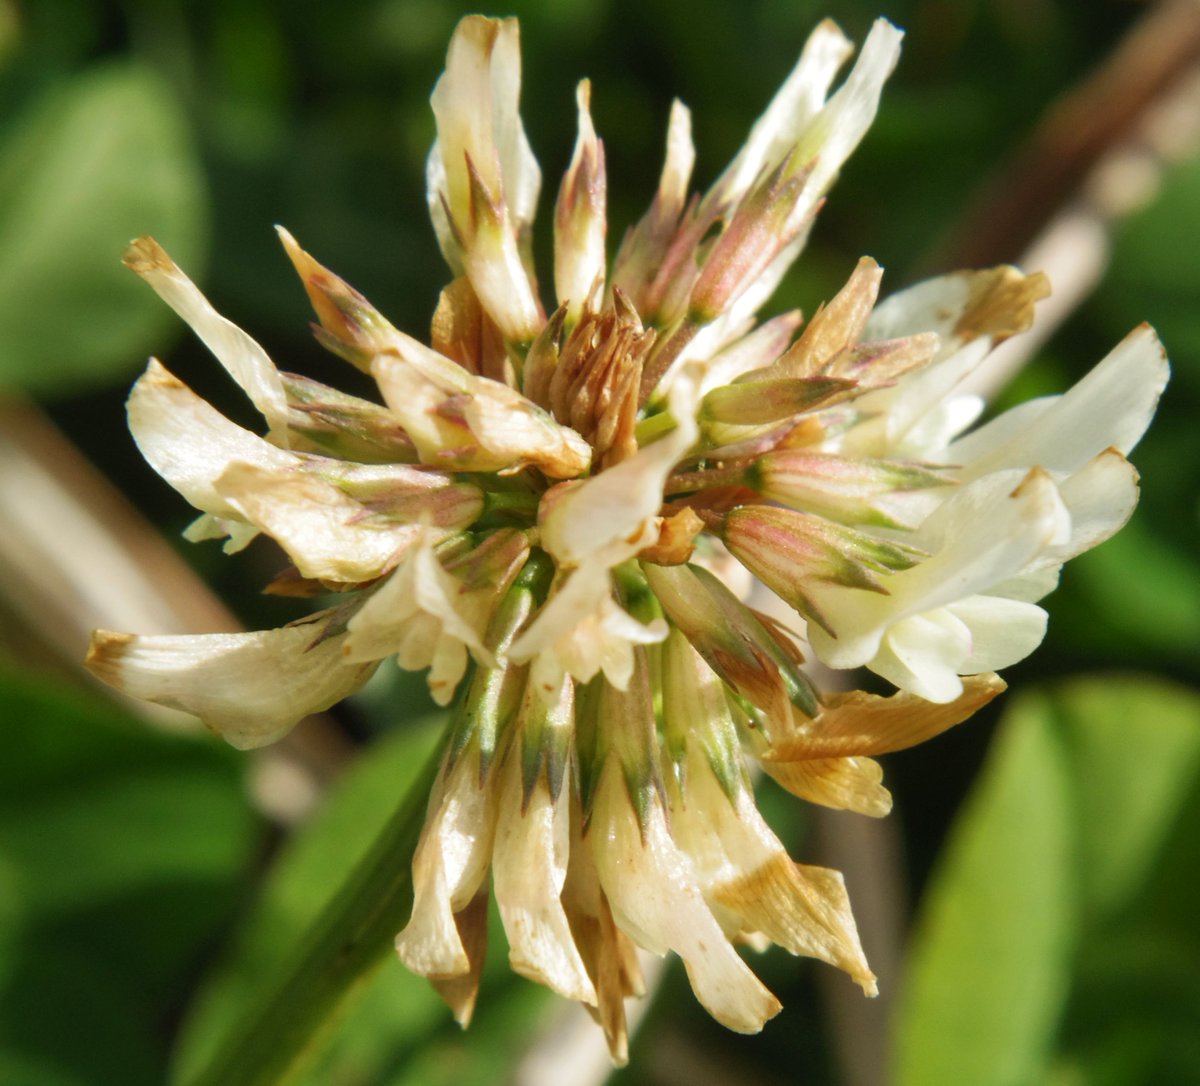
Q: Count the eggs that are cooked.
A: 0